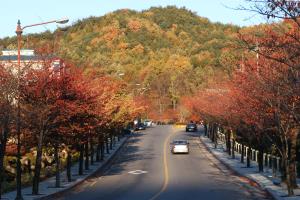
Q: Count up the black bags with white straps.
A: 0